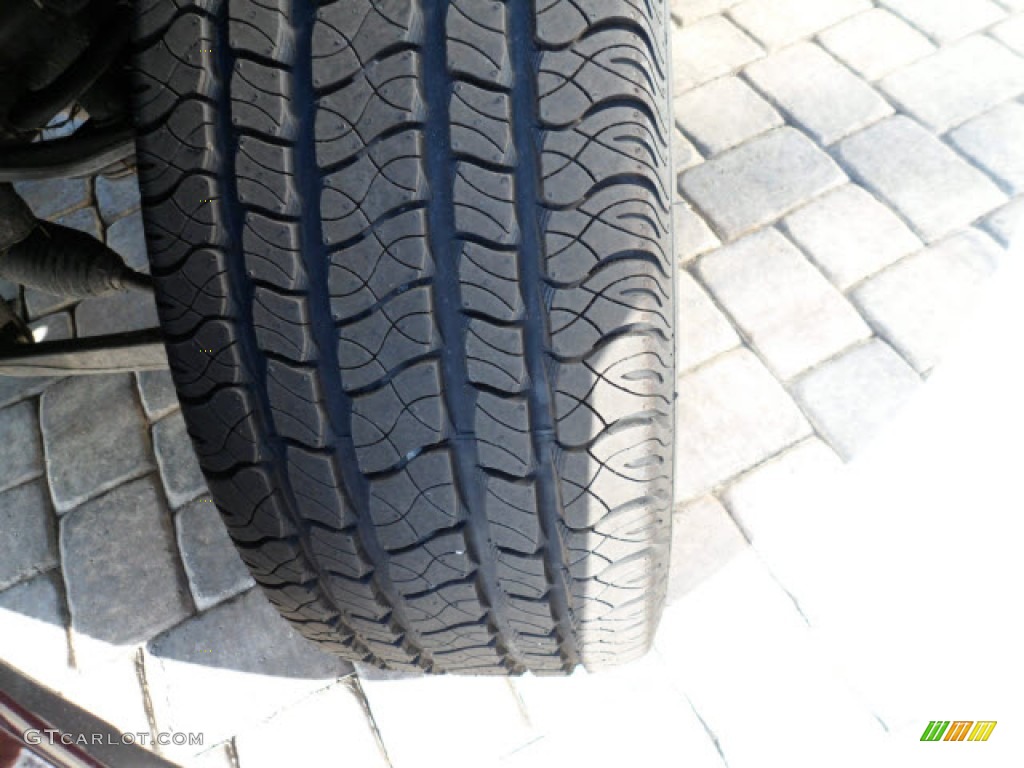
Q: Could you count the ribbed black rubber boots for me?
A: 1